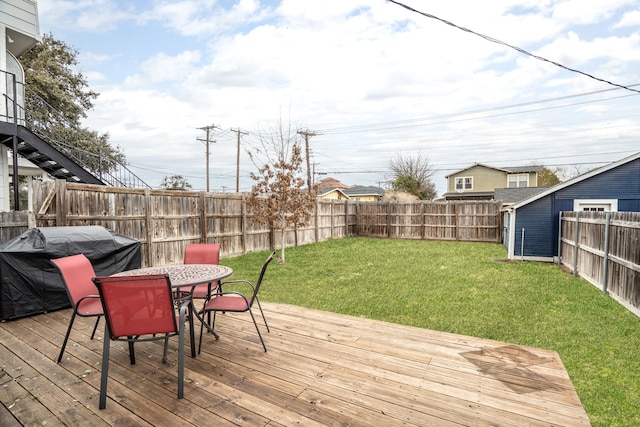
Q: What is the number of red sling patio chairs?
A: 4